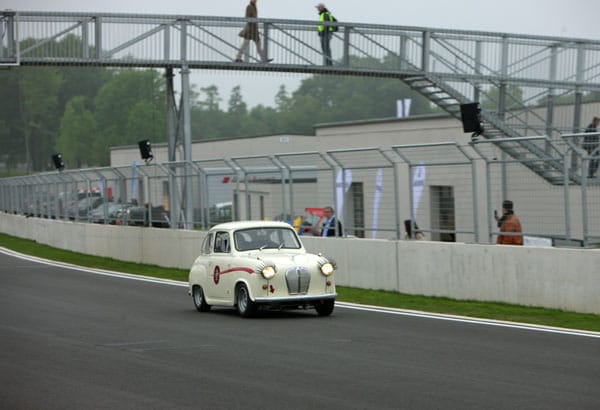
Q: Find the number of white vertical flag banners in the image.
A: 5